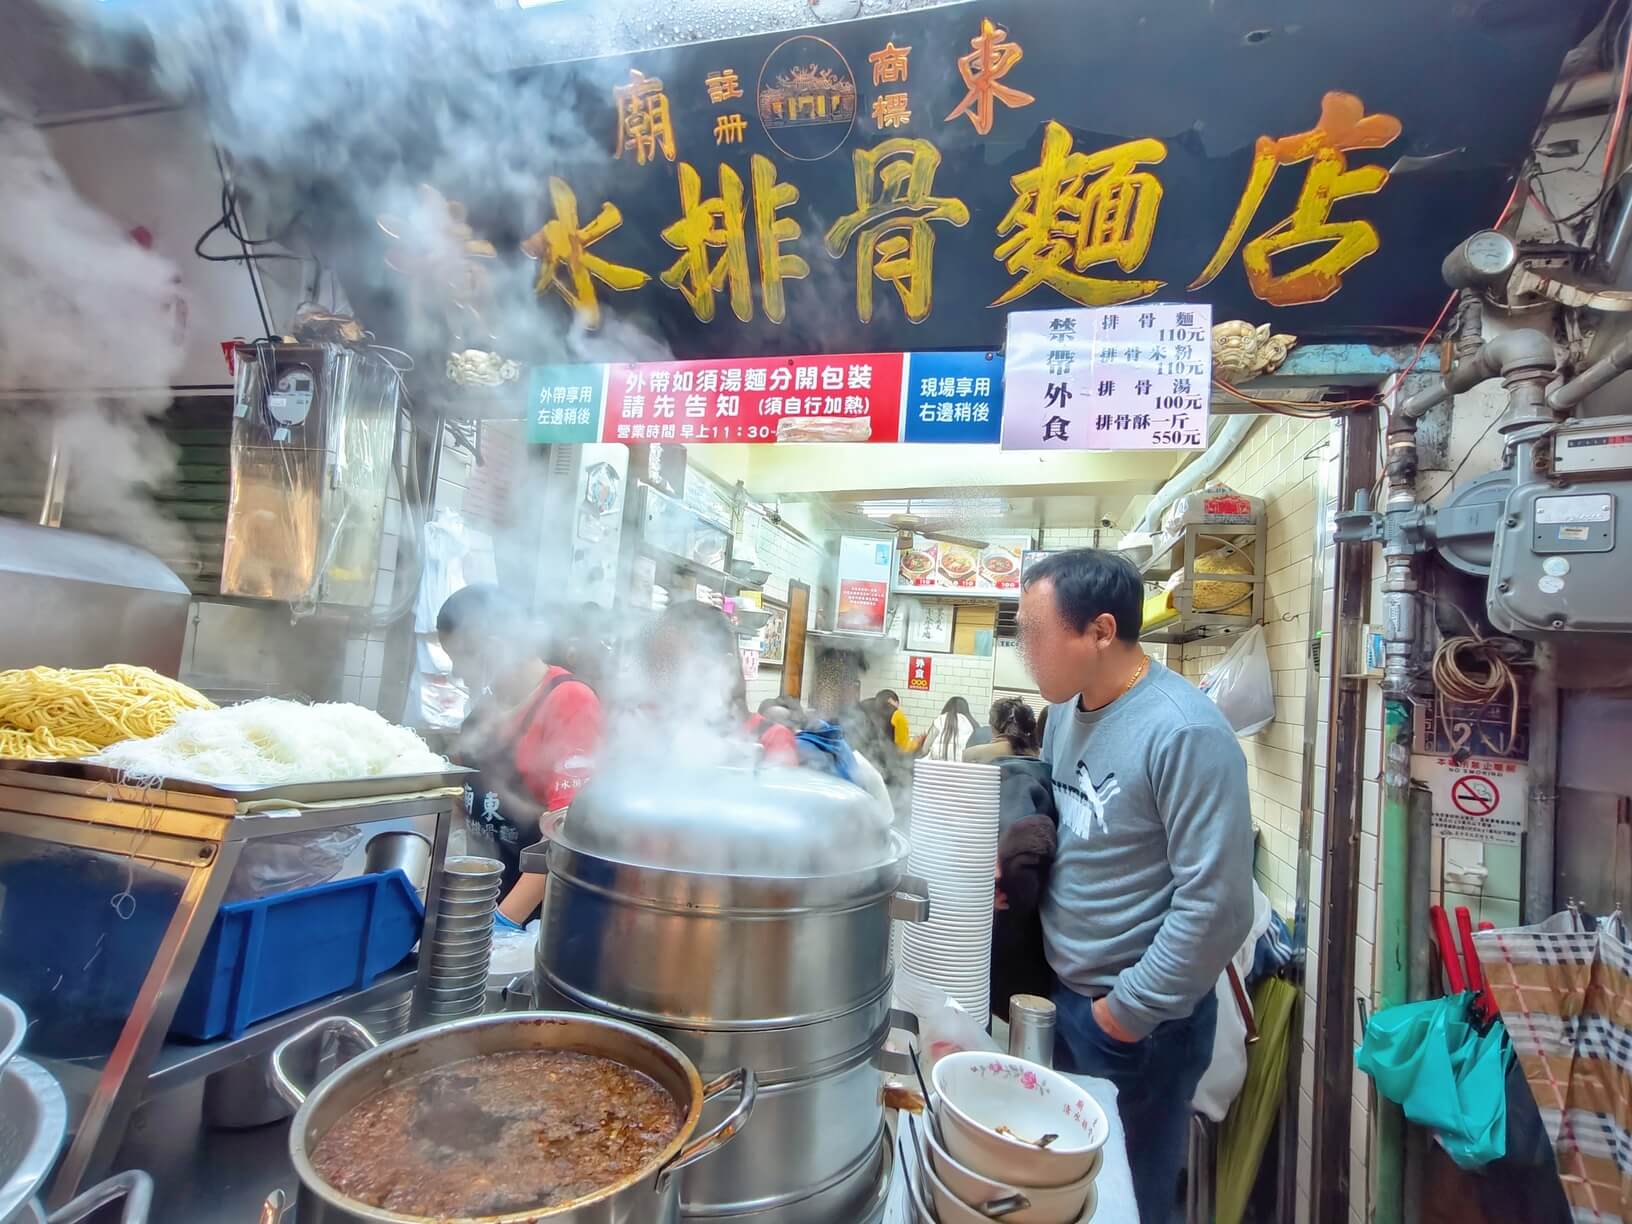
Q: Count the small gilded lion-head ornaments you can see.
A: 2